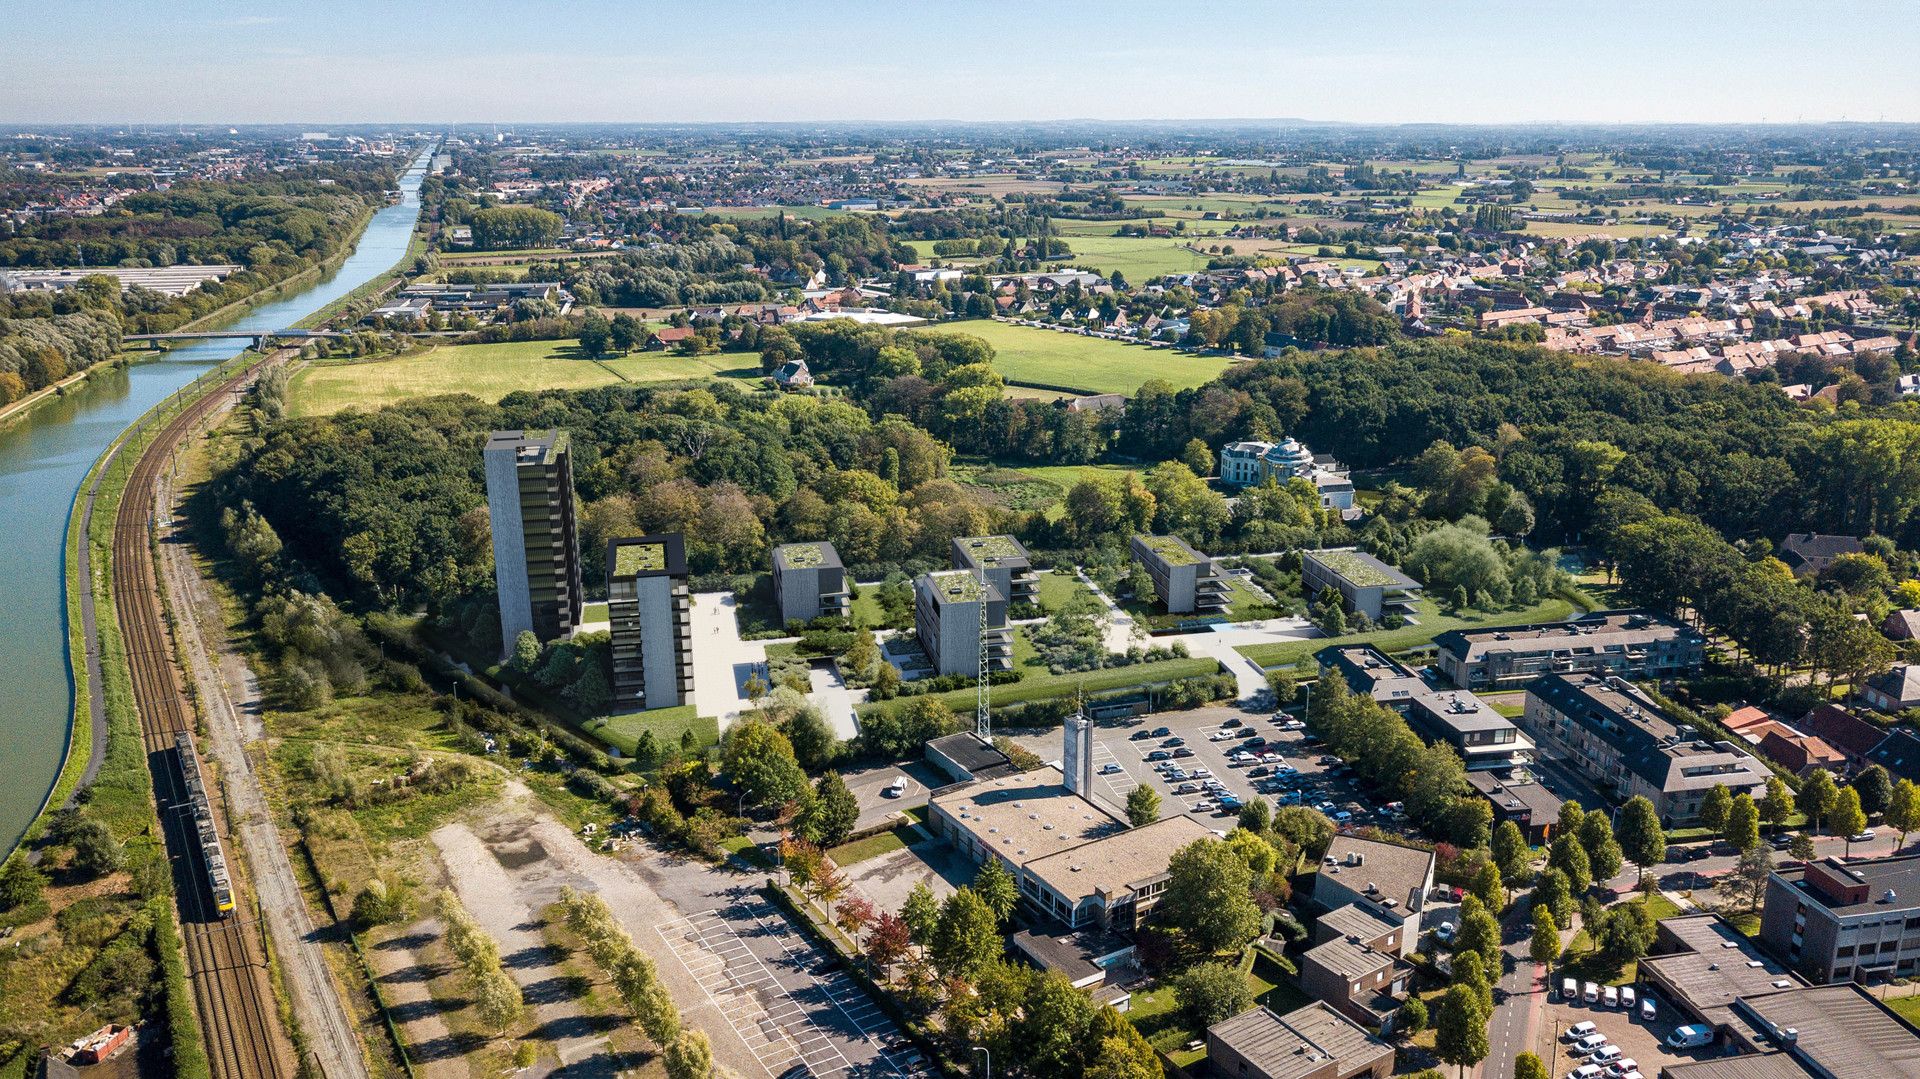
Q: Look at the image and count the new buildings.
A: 7